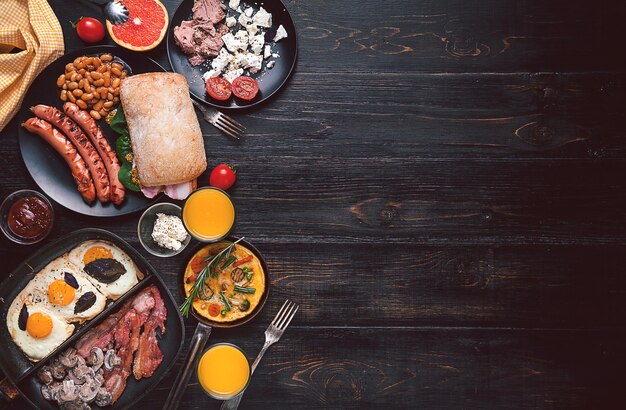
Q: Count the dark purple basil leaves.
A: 4